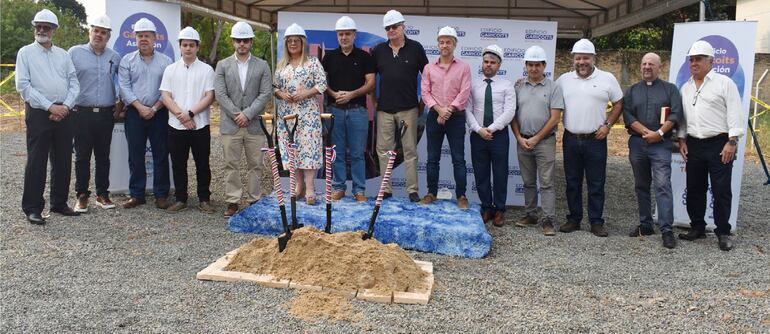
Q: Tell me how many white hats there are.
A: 13